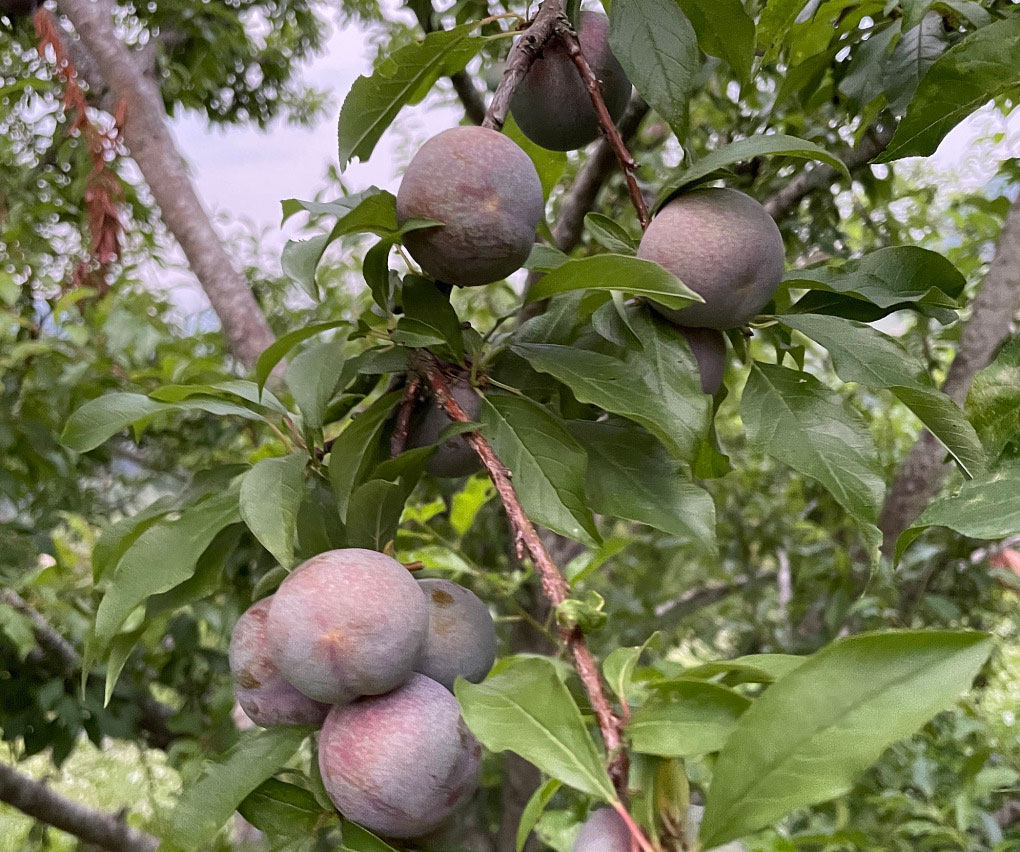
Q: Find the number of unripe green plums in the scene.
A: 0